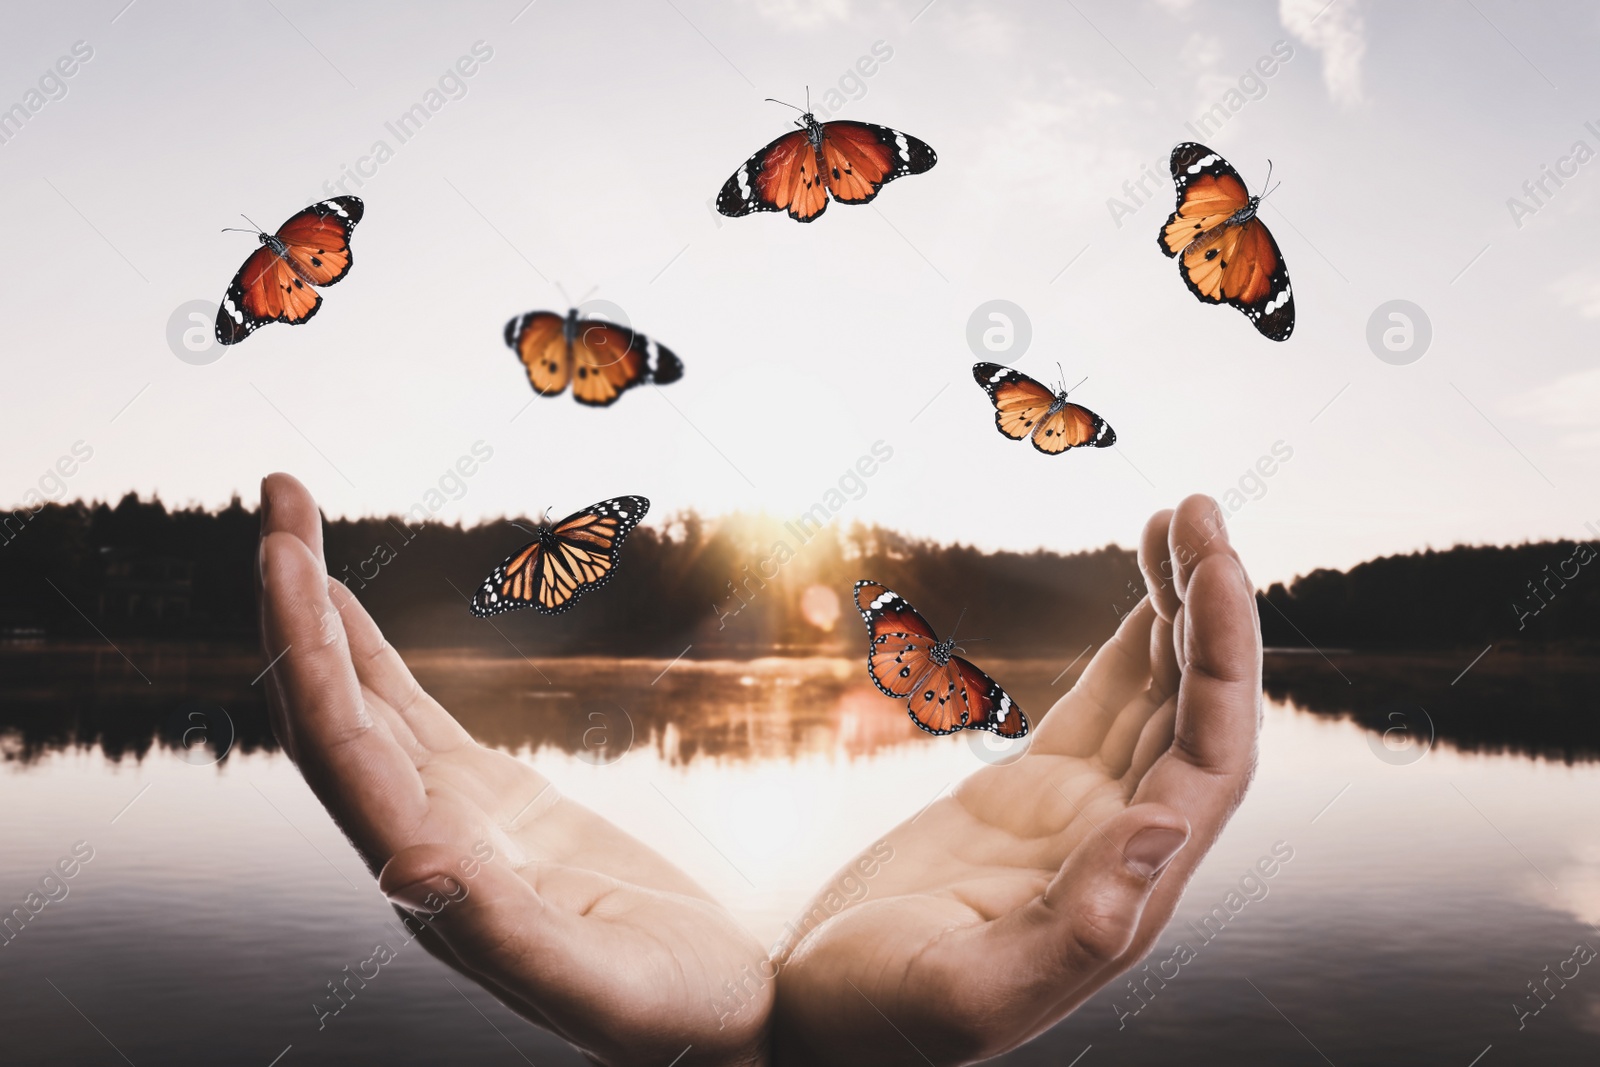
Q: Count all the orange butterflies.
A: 7